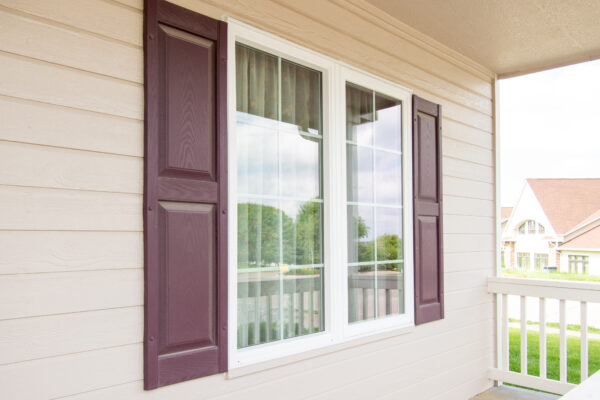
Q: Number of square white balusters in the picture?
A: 5